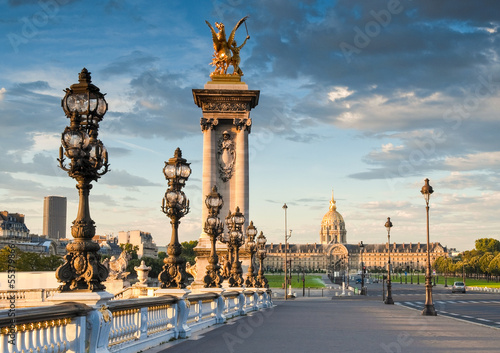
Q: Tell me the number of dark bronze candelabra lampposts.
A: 7